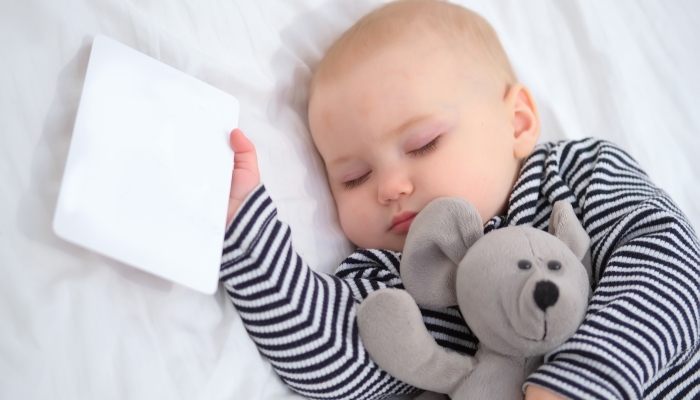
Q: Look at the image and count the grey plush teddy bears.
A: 1